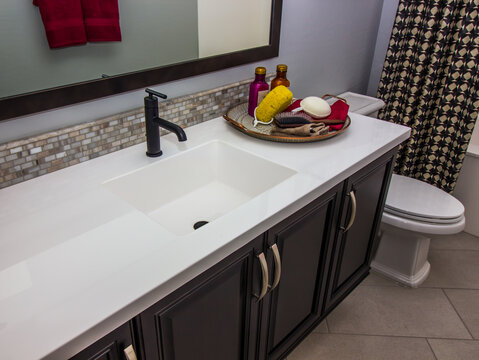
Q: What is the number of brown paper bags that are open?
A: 0